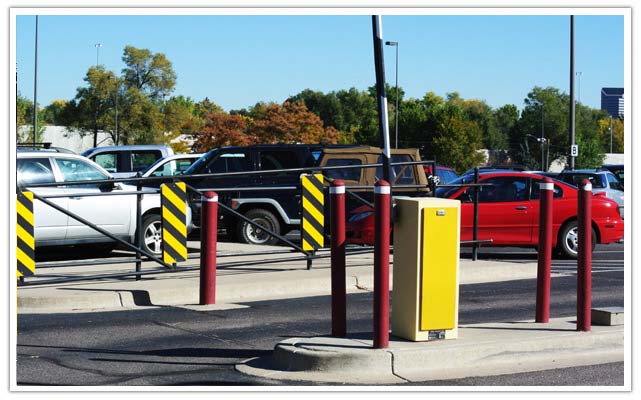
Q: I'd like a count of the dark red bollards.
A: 5